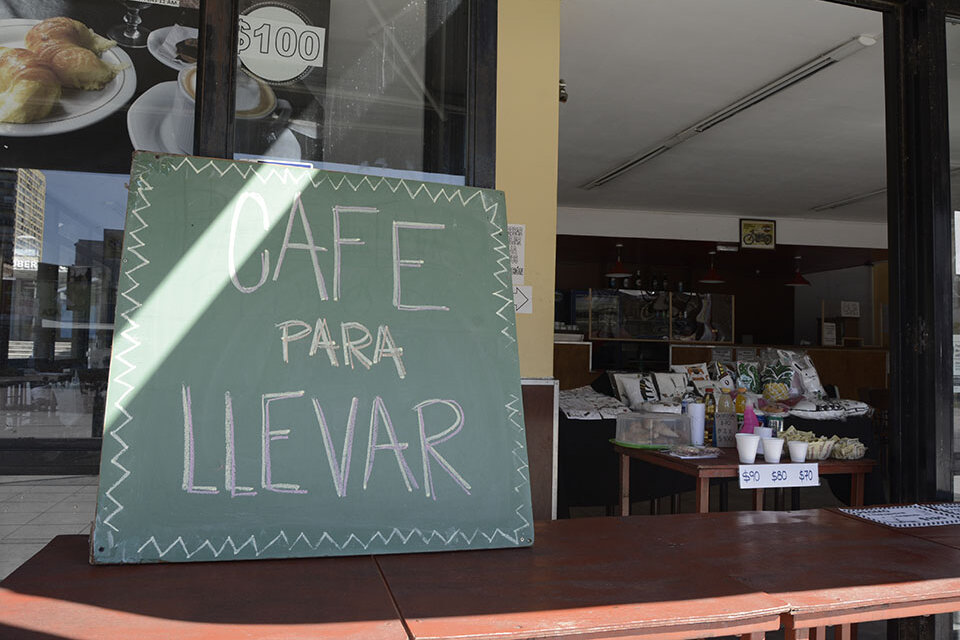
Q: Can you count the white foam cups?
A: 3